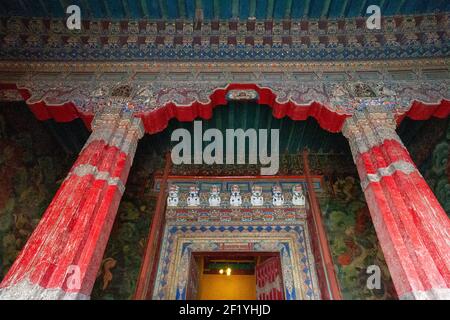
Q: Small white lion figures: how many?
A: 7